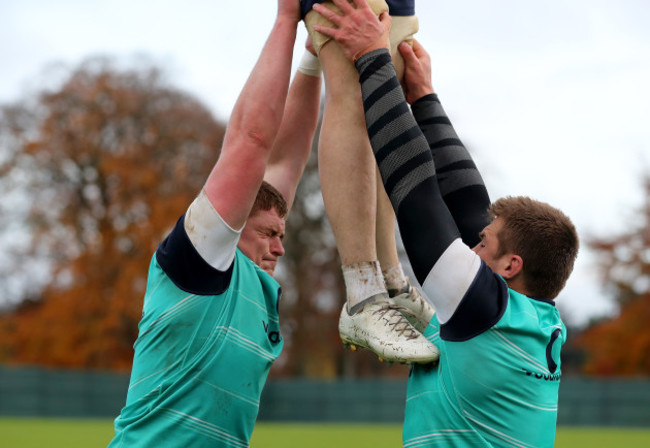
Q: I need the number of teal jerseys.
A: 2